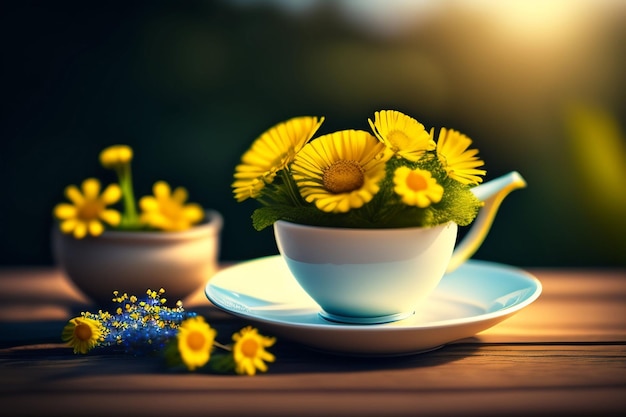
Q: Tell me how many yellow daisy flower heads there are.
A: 11